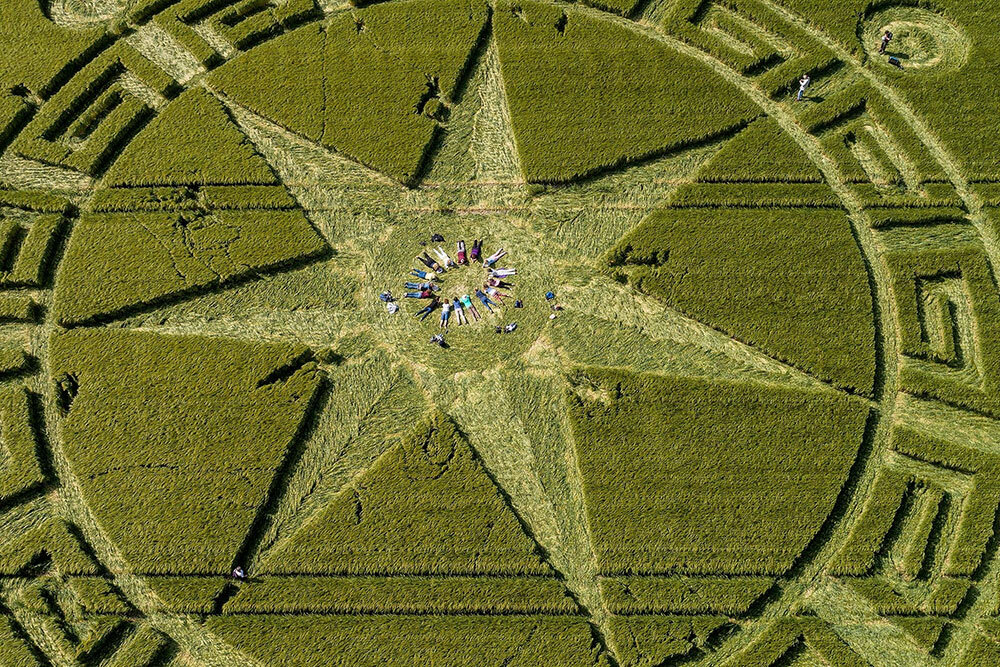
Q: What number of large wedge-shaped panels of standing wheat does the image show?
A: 7